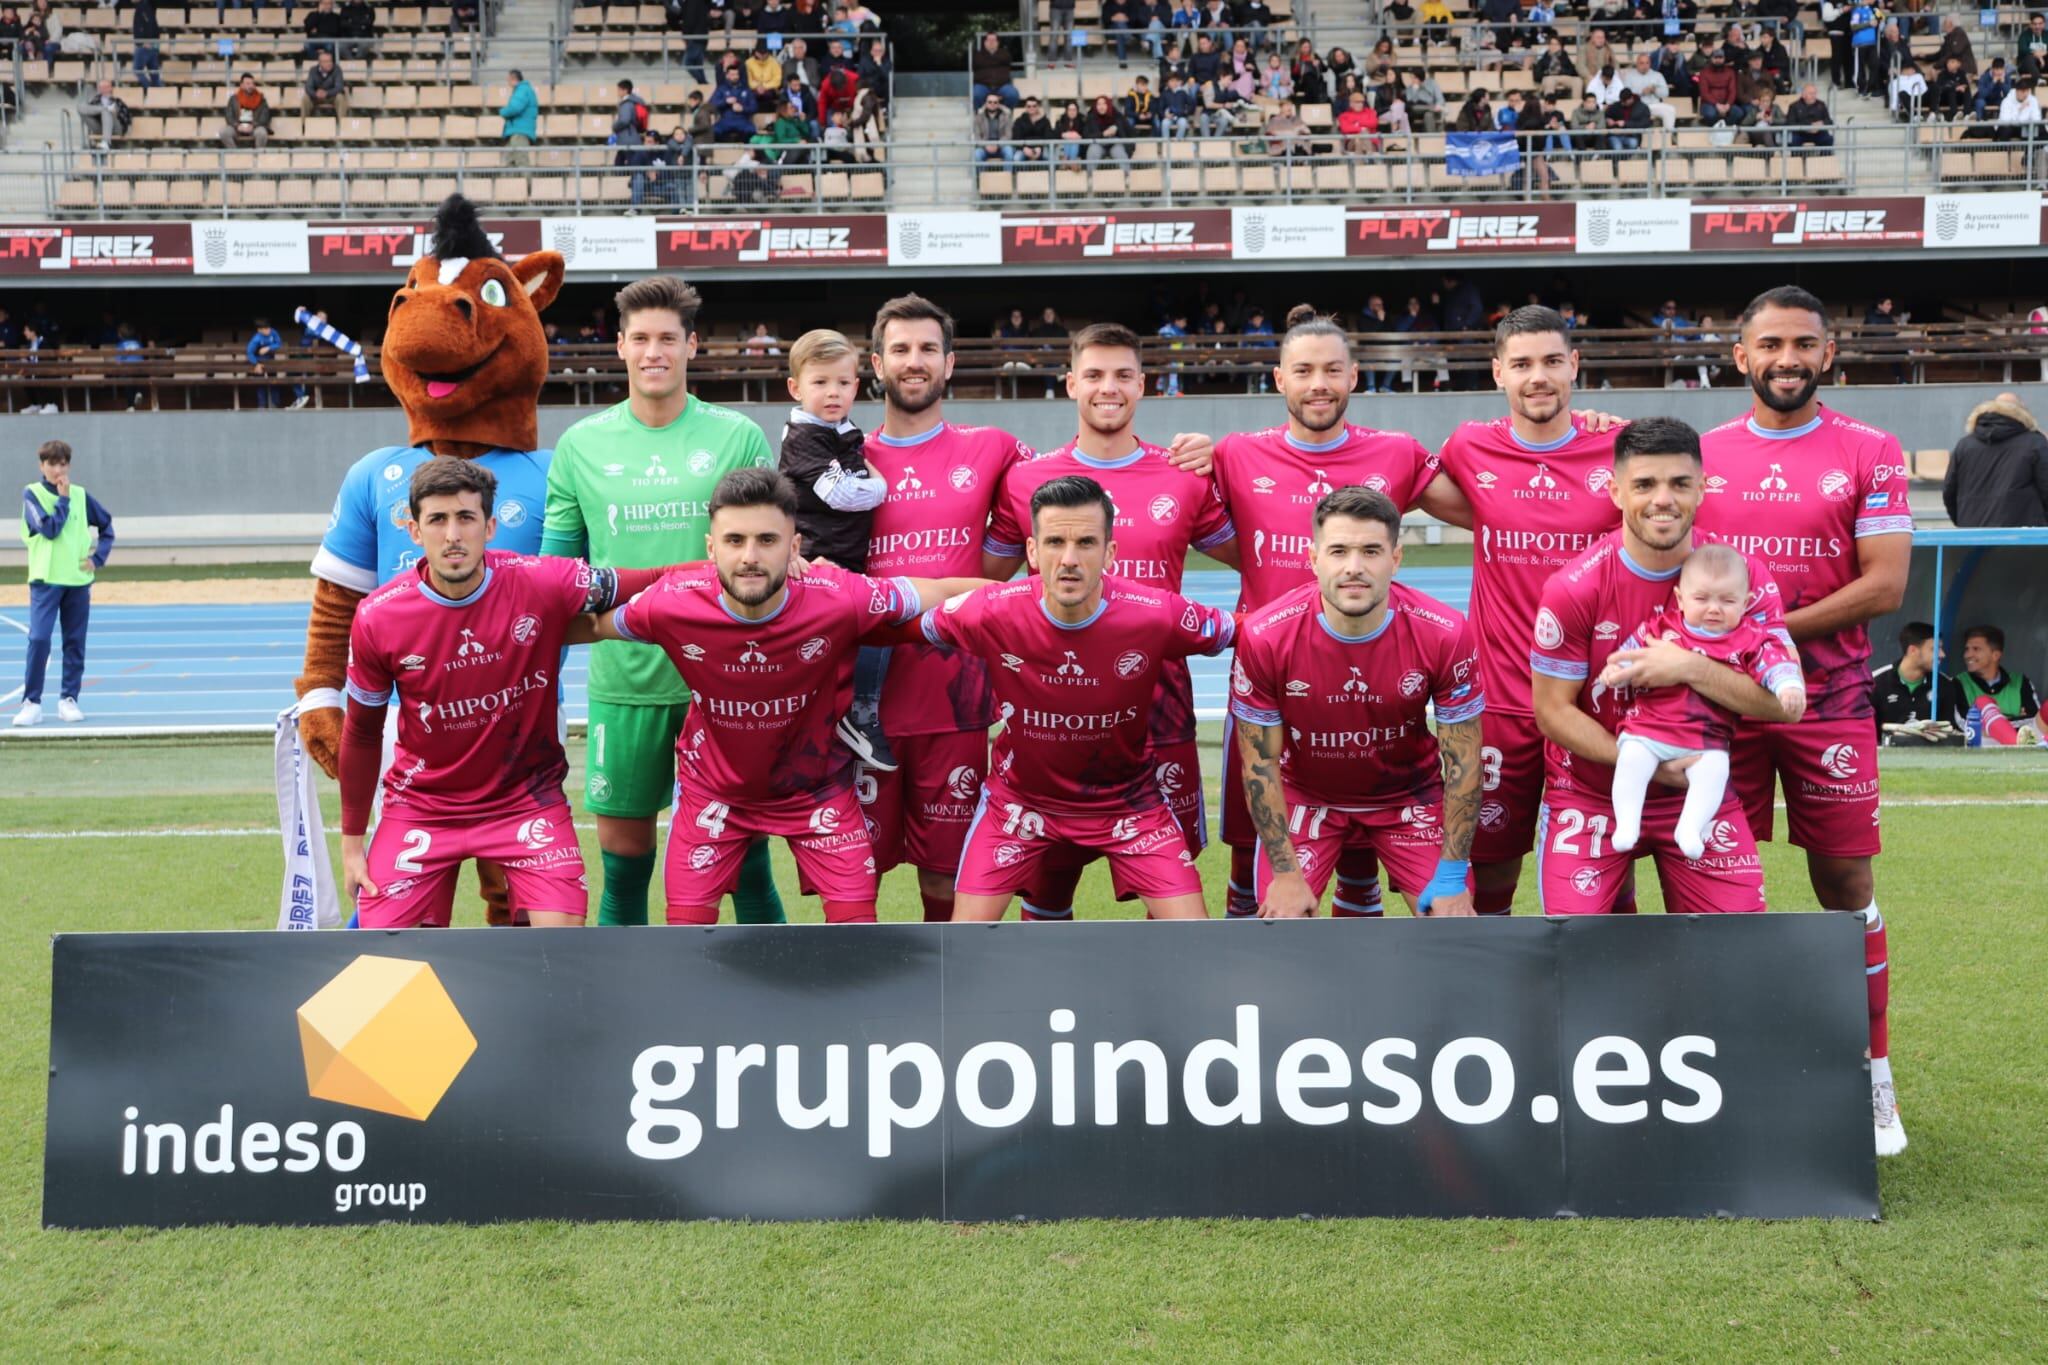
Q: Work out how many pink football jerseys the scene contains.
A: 11